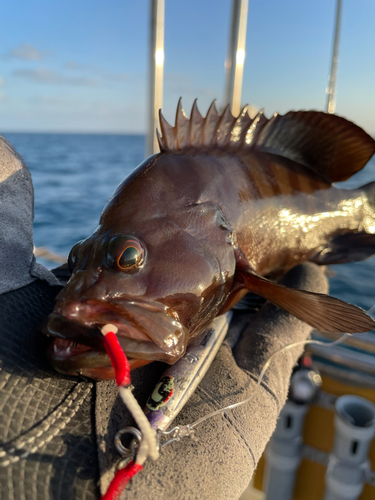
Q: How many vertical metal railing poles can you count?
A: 3